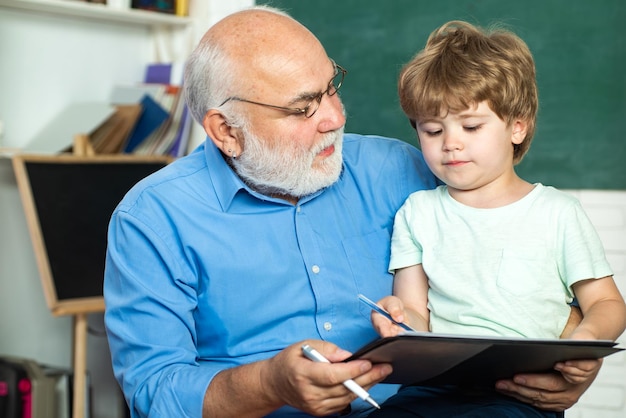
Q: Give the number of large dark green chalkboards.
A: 1